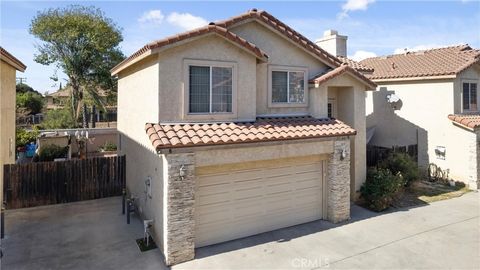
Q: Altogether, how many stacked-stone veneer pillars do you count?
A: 2